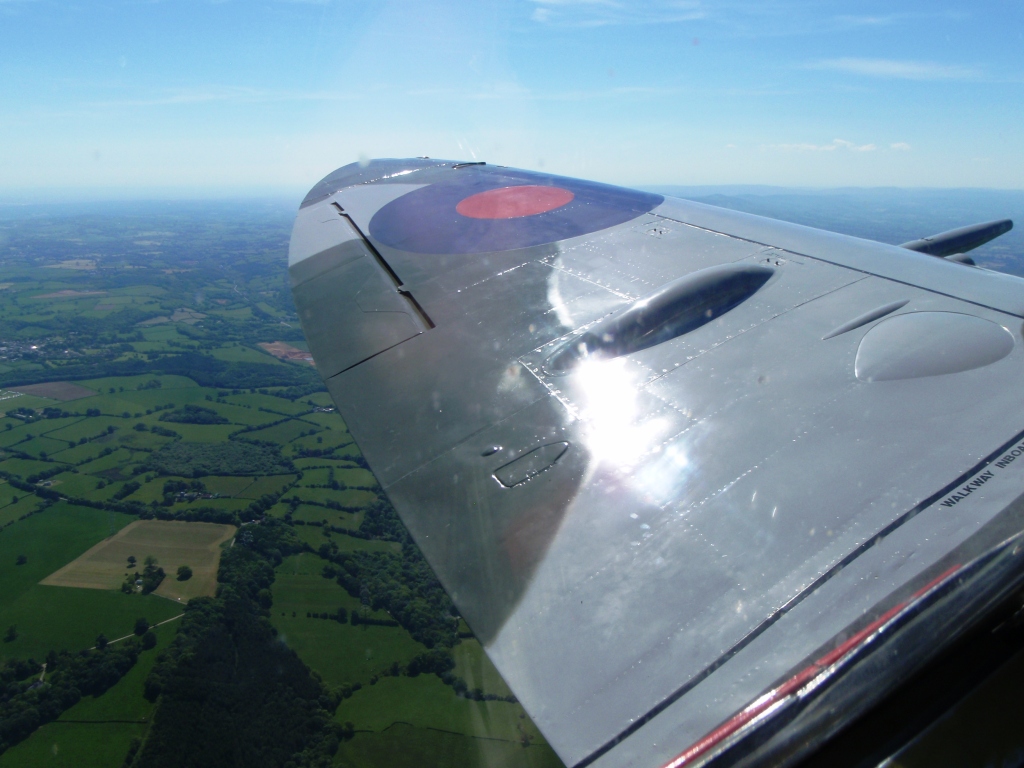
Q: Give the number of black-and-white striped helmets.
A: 0